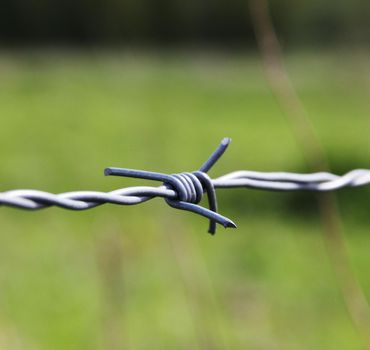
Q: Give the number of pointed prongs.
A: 4